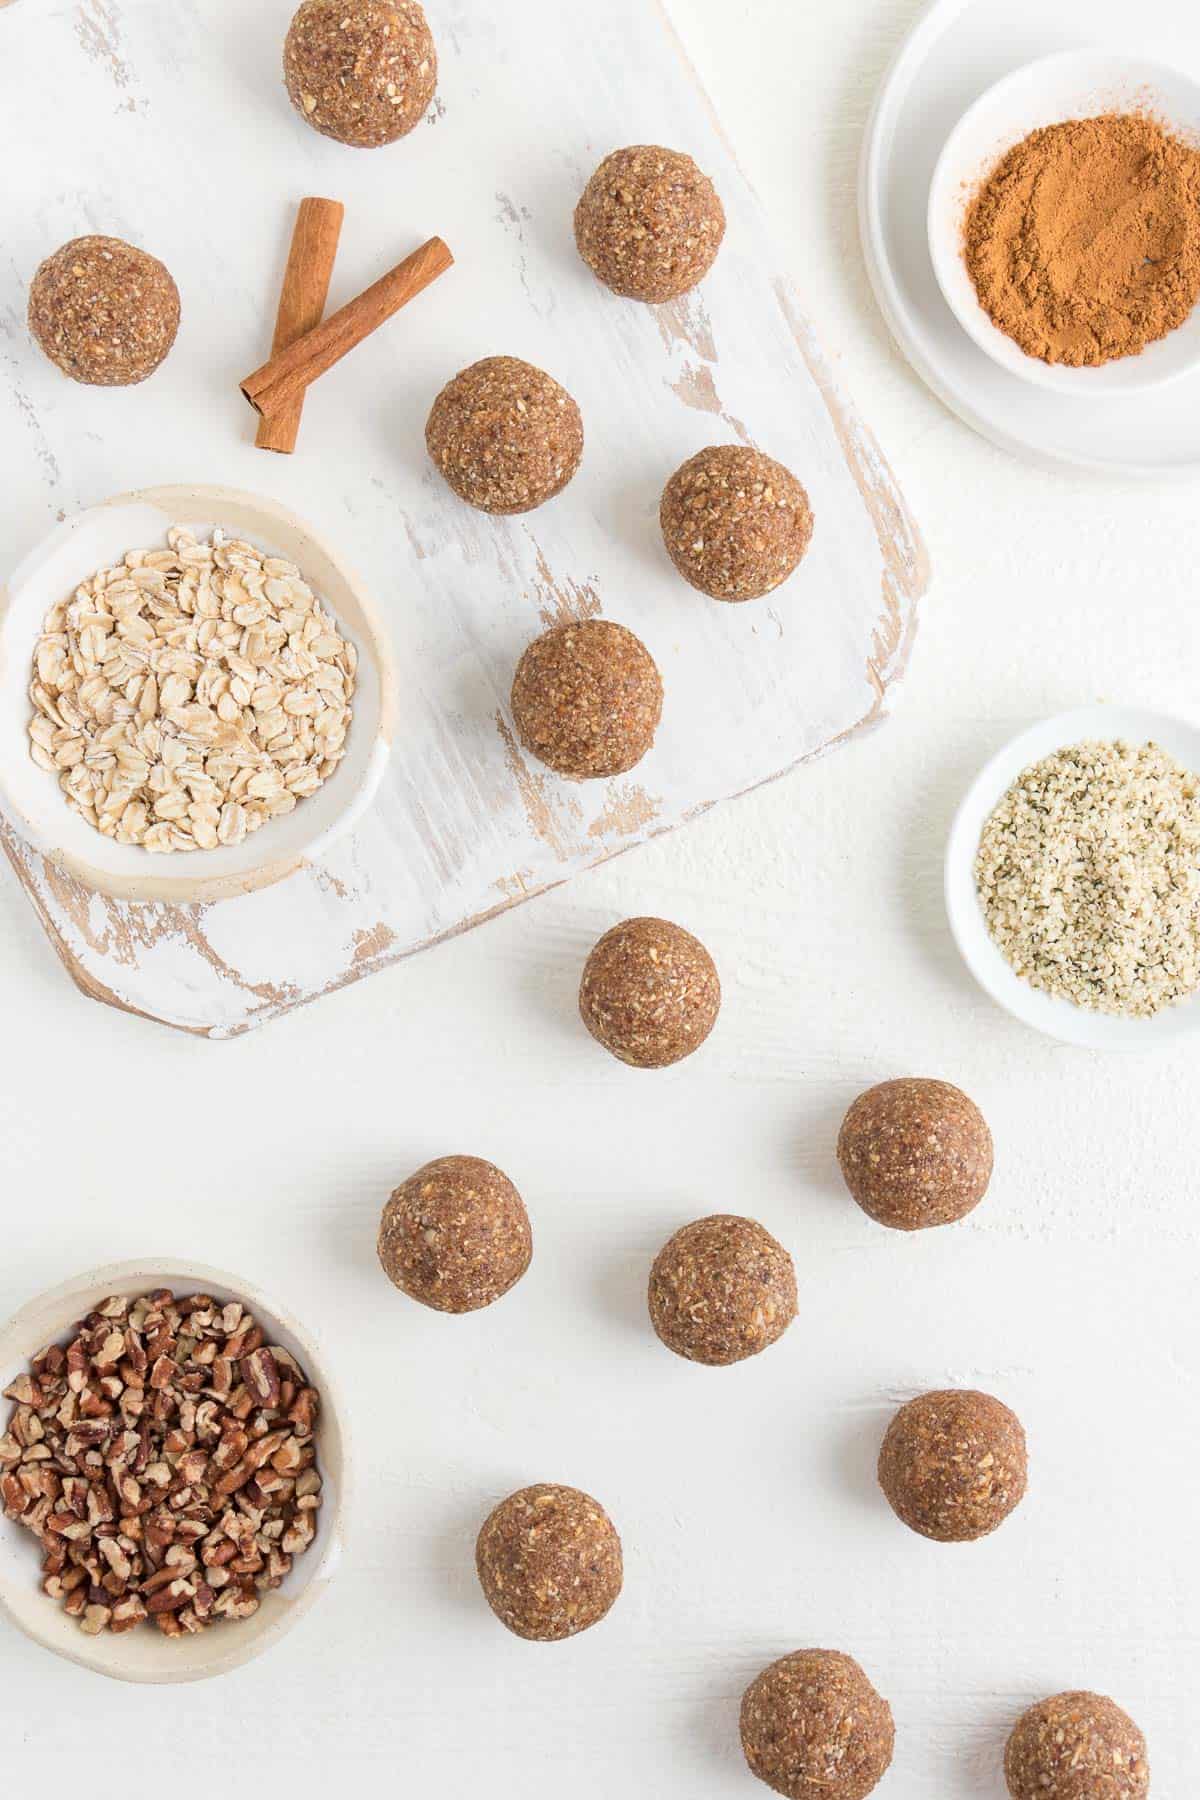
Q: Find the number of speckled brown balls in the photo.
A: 14